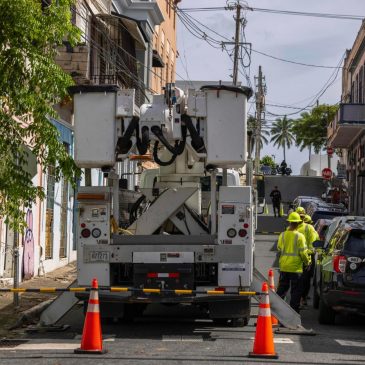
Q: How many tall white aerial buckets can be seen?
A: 2